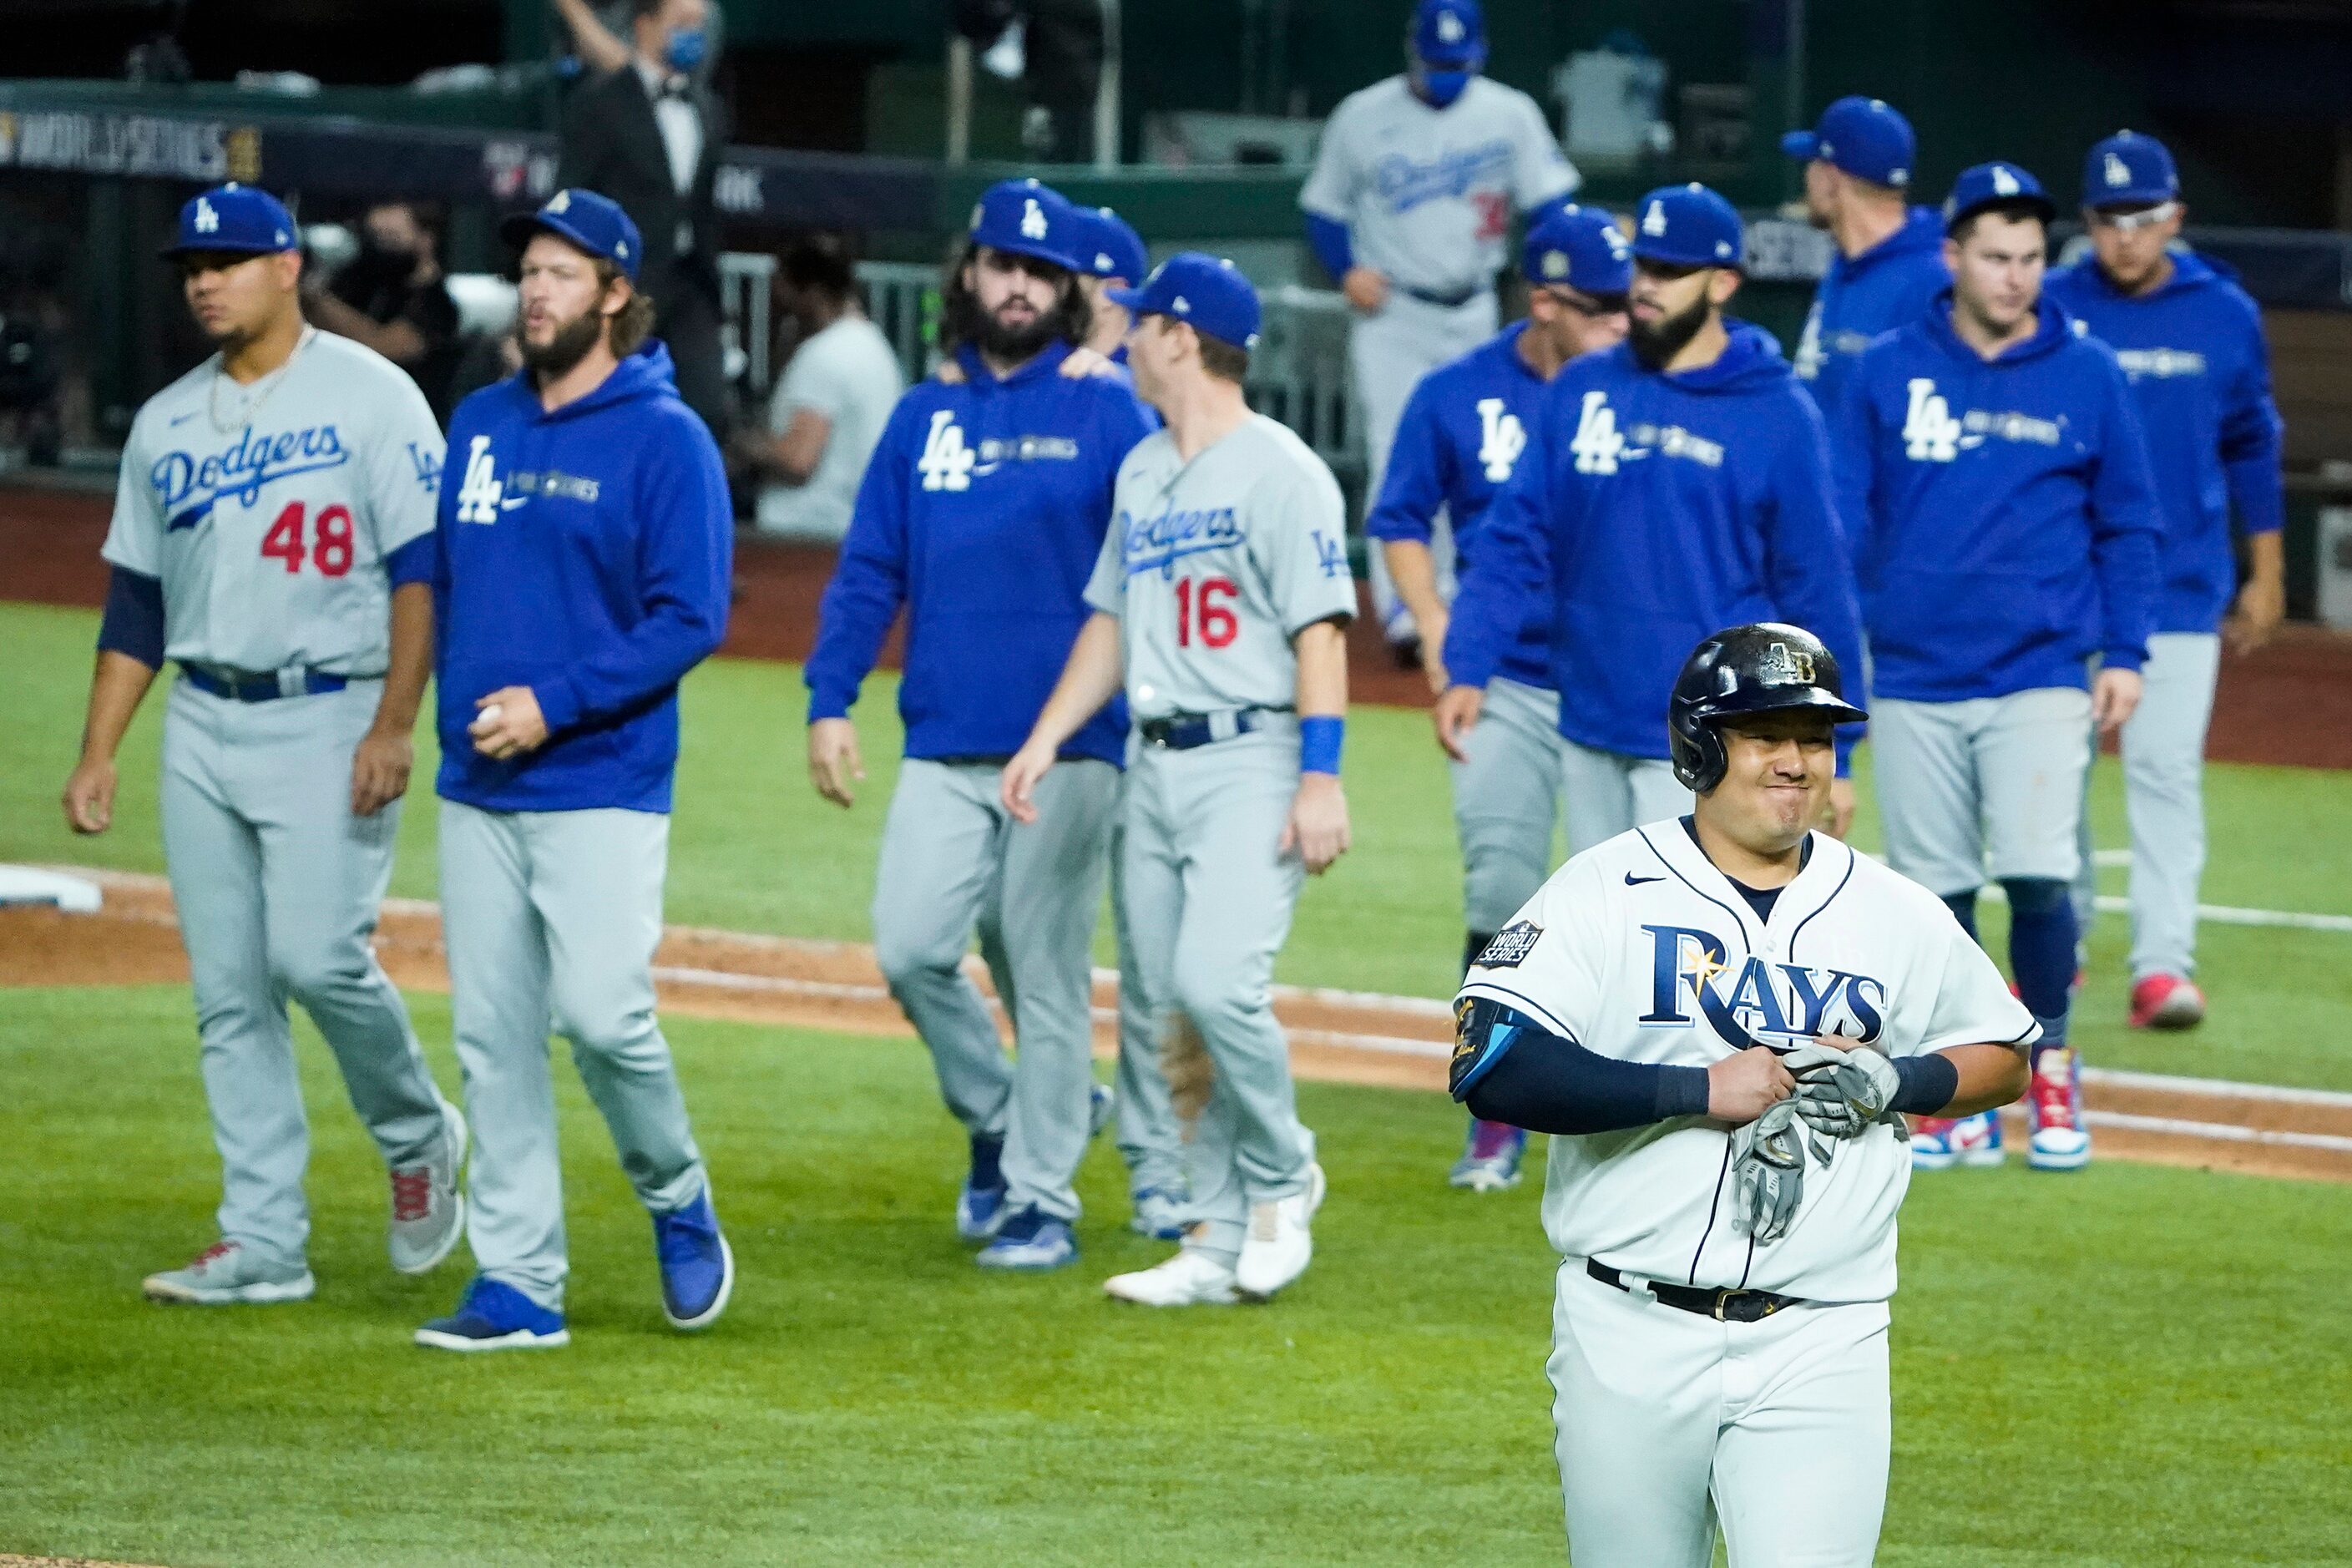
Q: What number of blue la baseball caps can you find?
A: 11